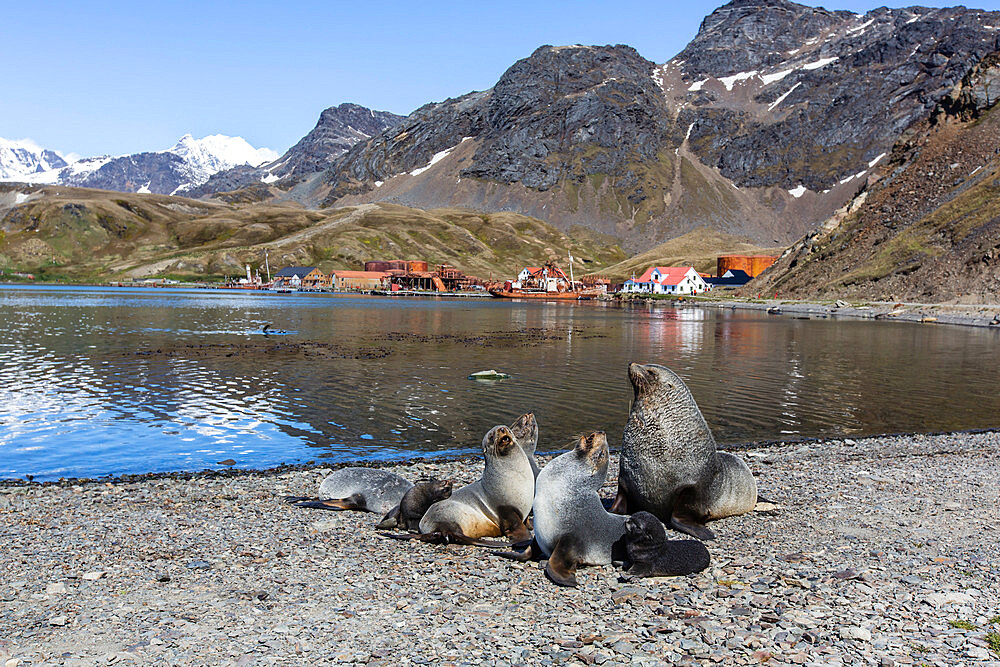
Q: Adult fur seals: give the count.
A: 5